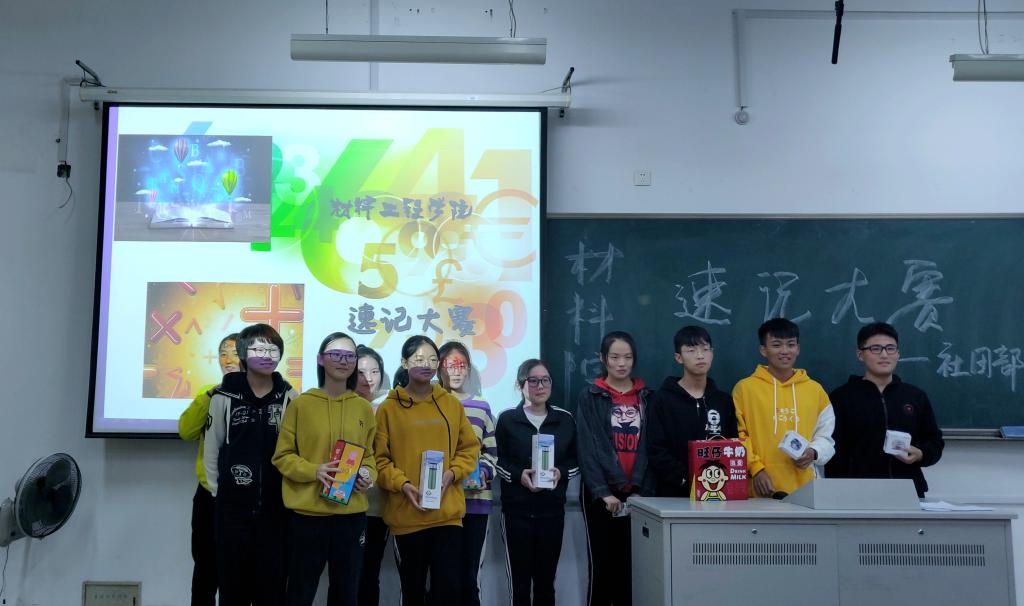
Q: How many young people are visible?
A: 11